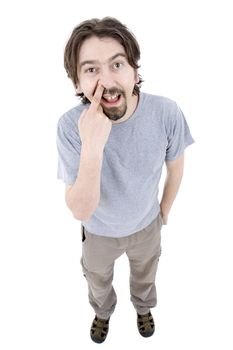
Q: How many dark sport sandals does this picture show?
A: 2